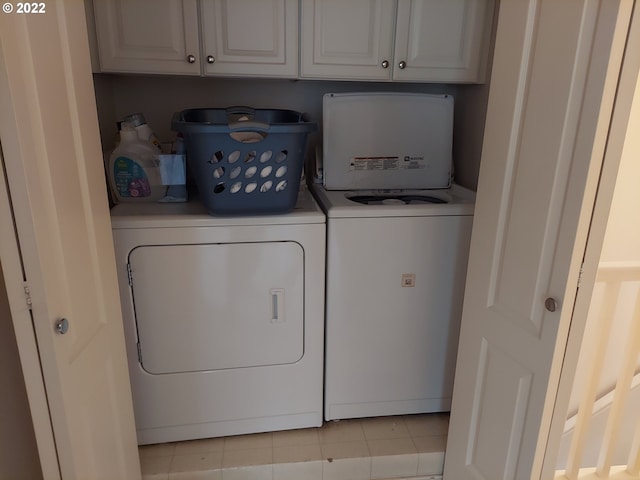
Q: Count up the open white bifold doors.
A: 2